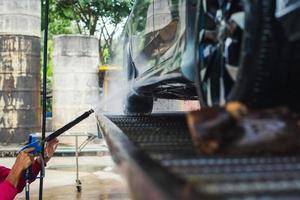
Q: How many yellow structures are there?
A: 1